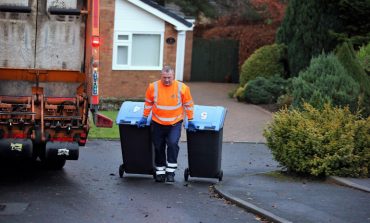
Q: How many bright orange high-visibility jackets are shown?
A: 1